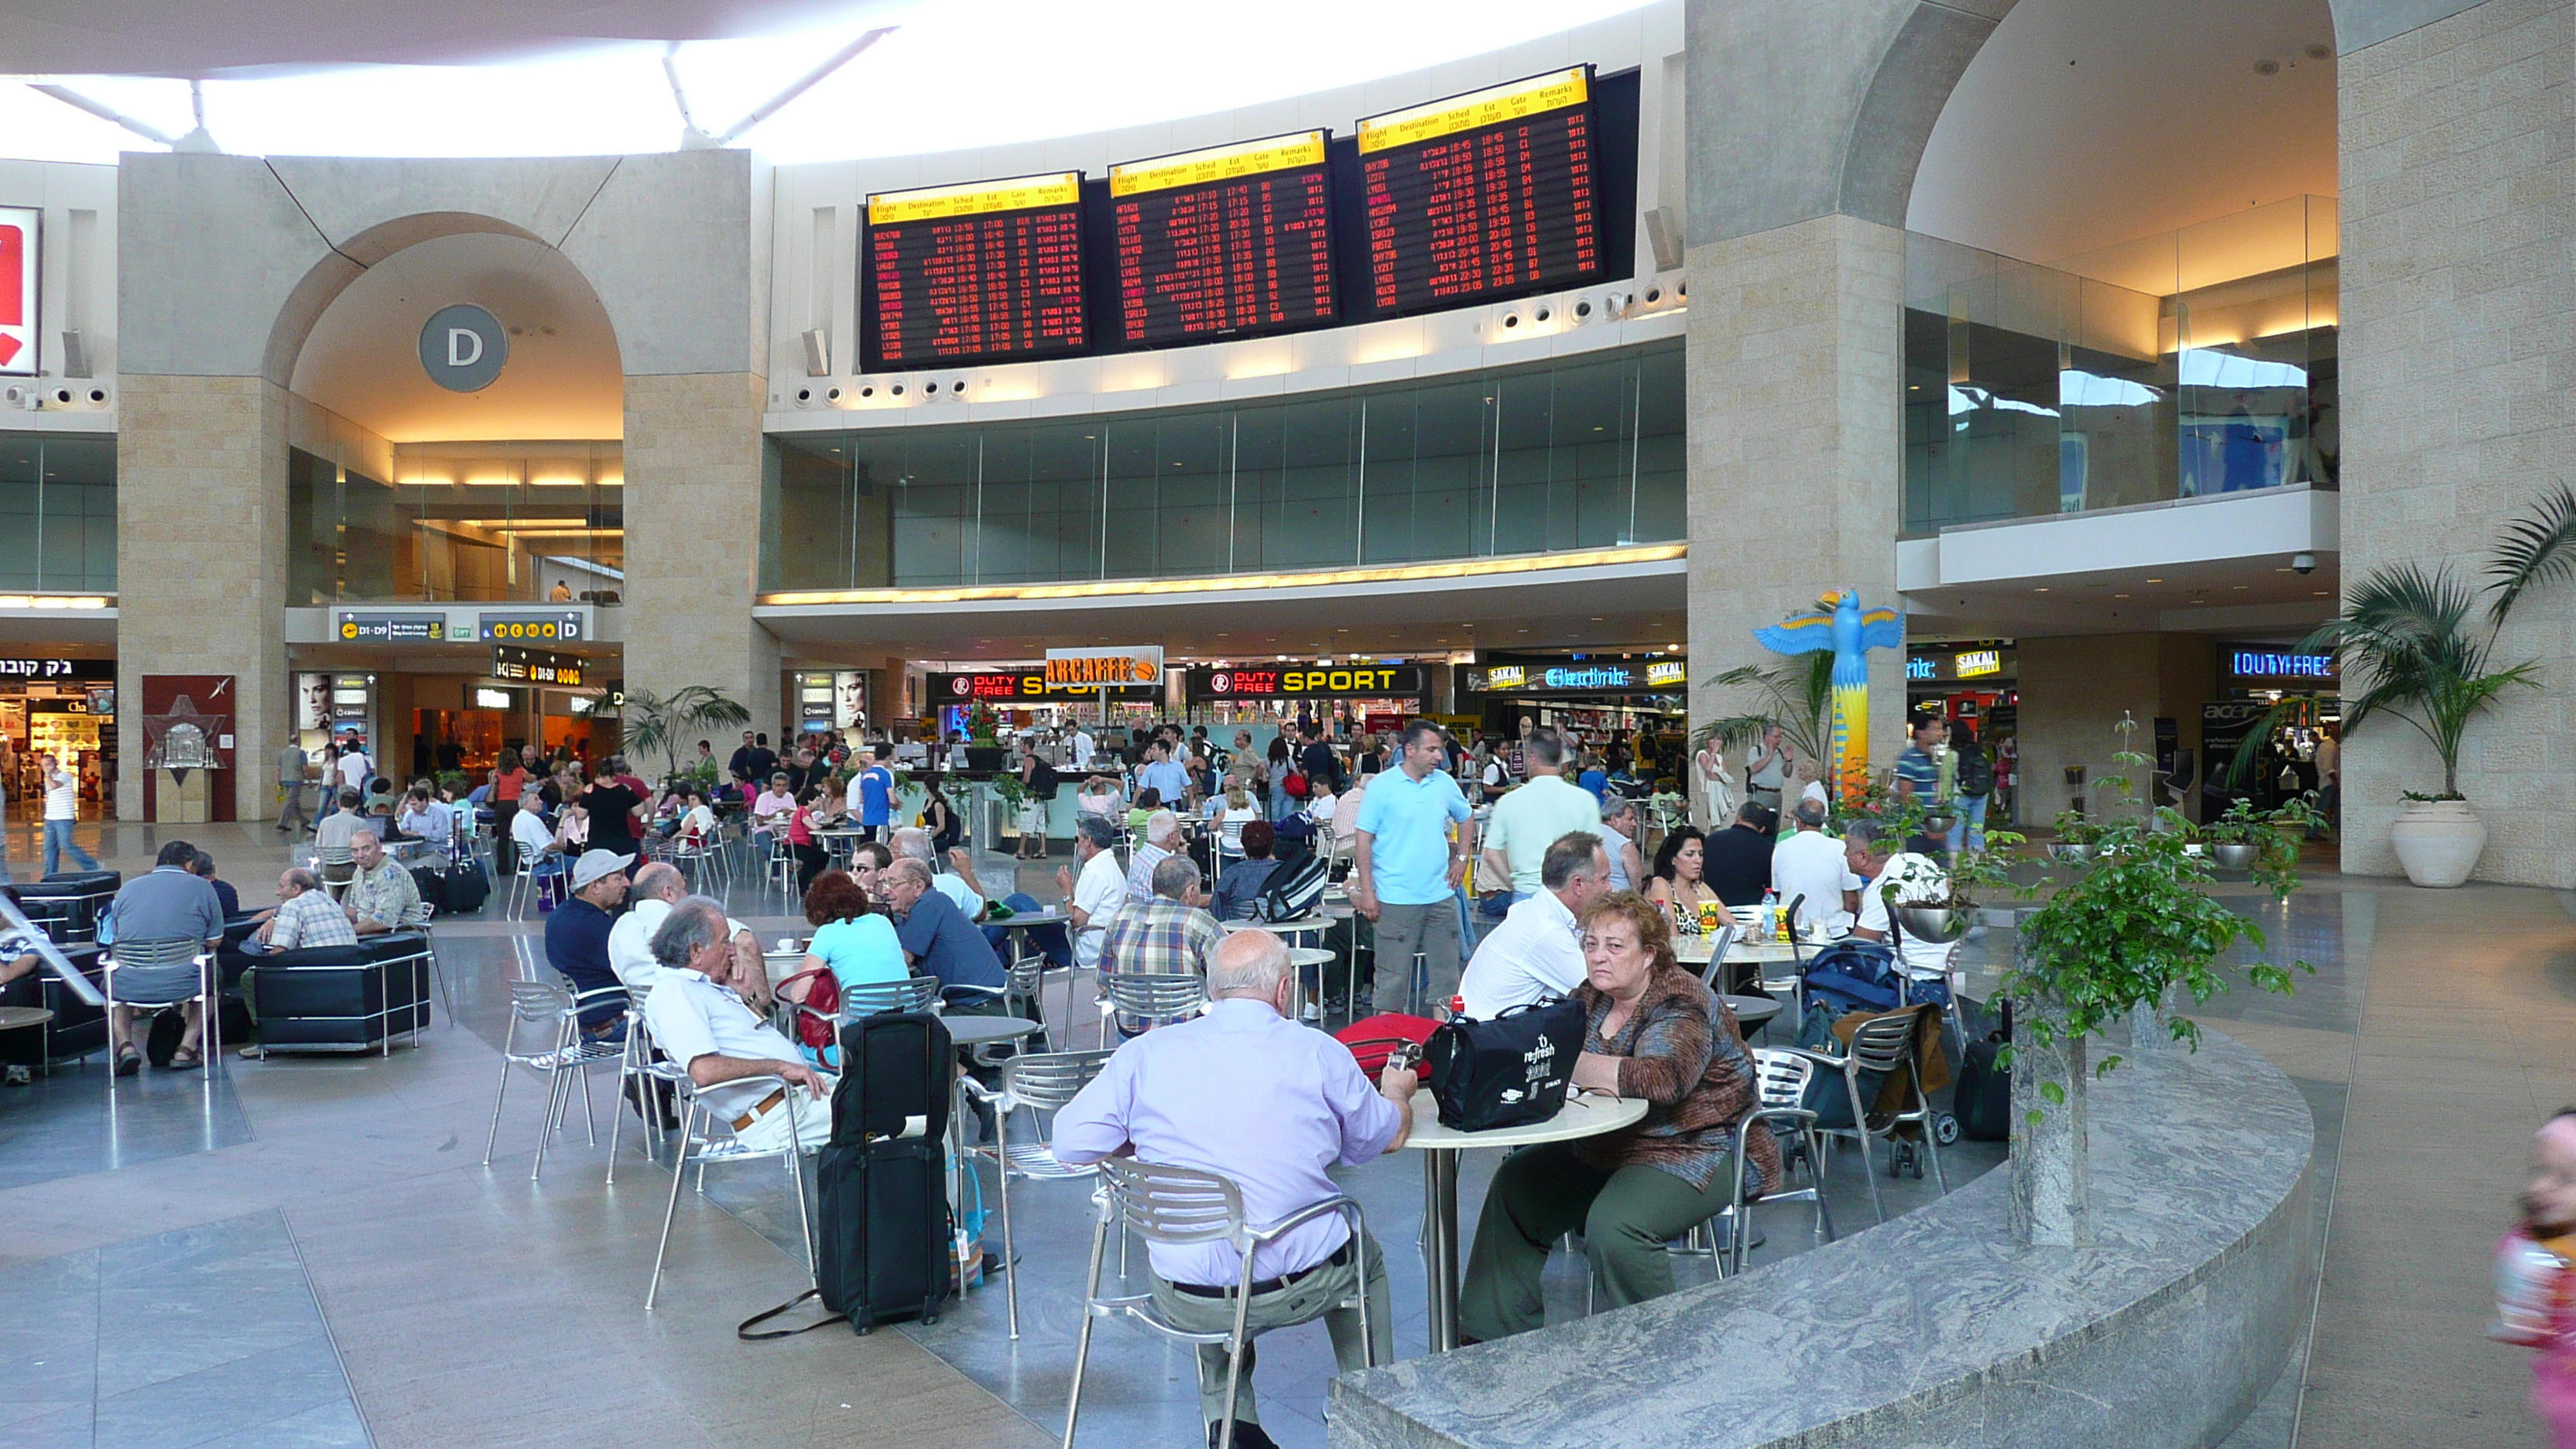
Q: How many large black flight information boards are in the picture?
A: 3